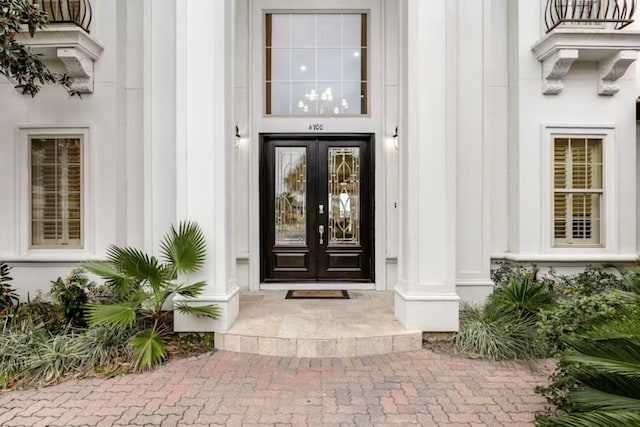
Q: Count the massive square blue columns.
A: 0